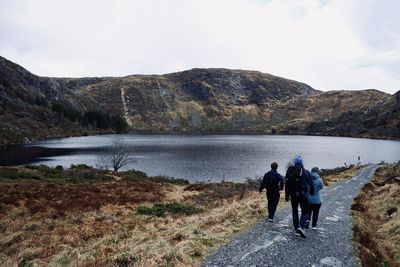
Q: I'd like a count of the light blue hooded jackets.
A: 1